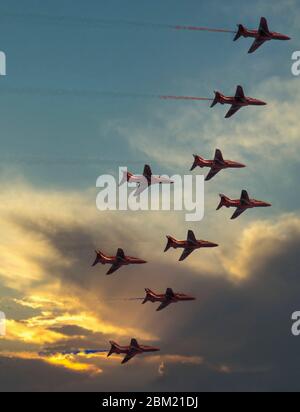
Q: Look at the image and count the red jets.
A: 9